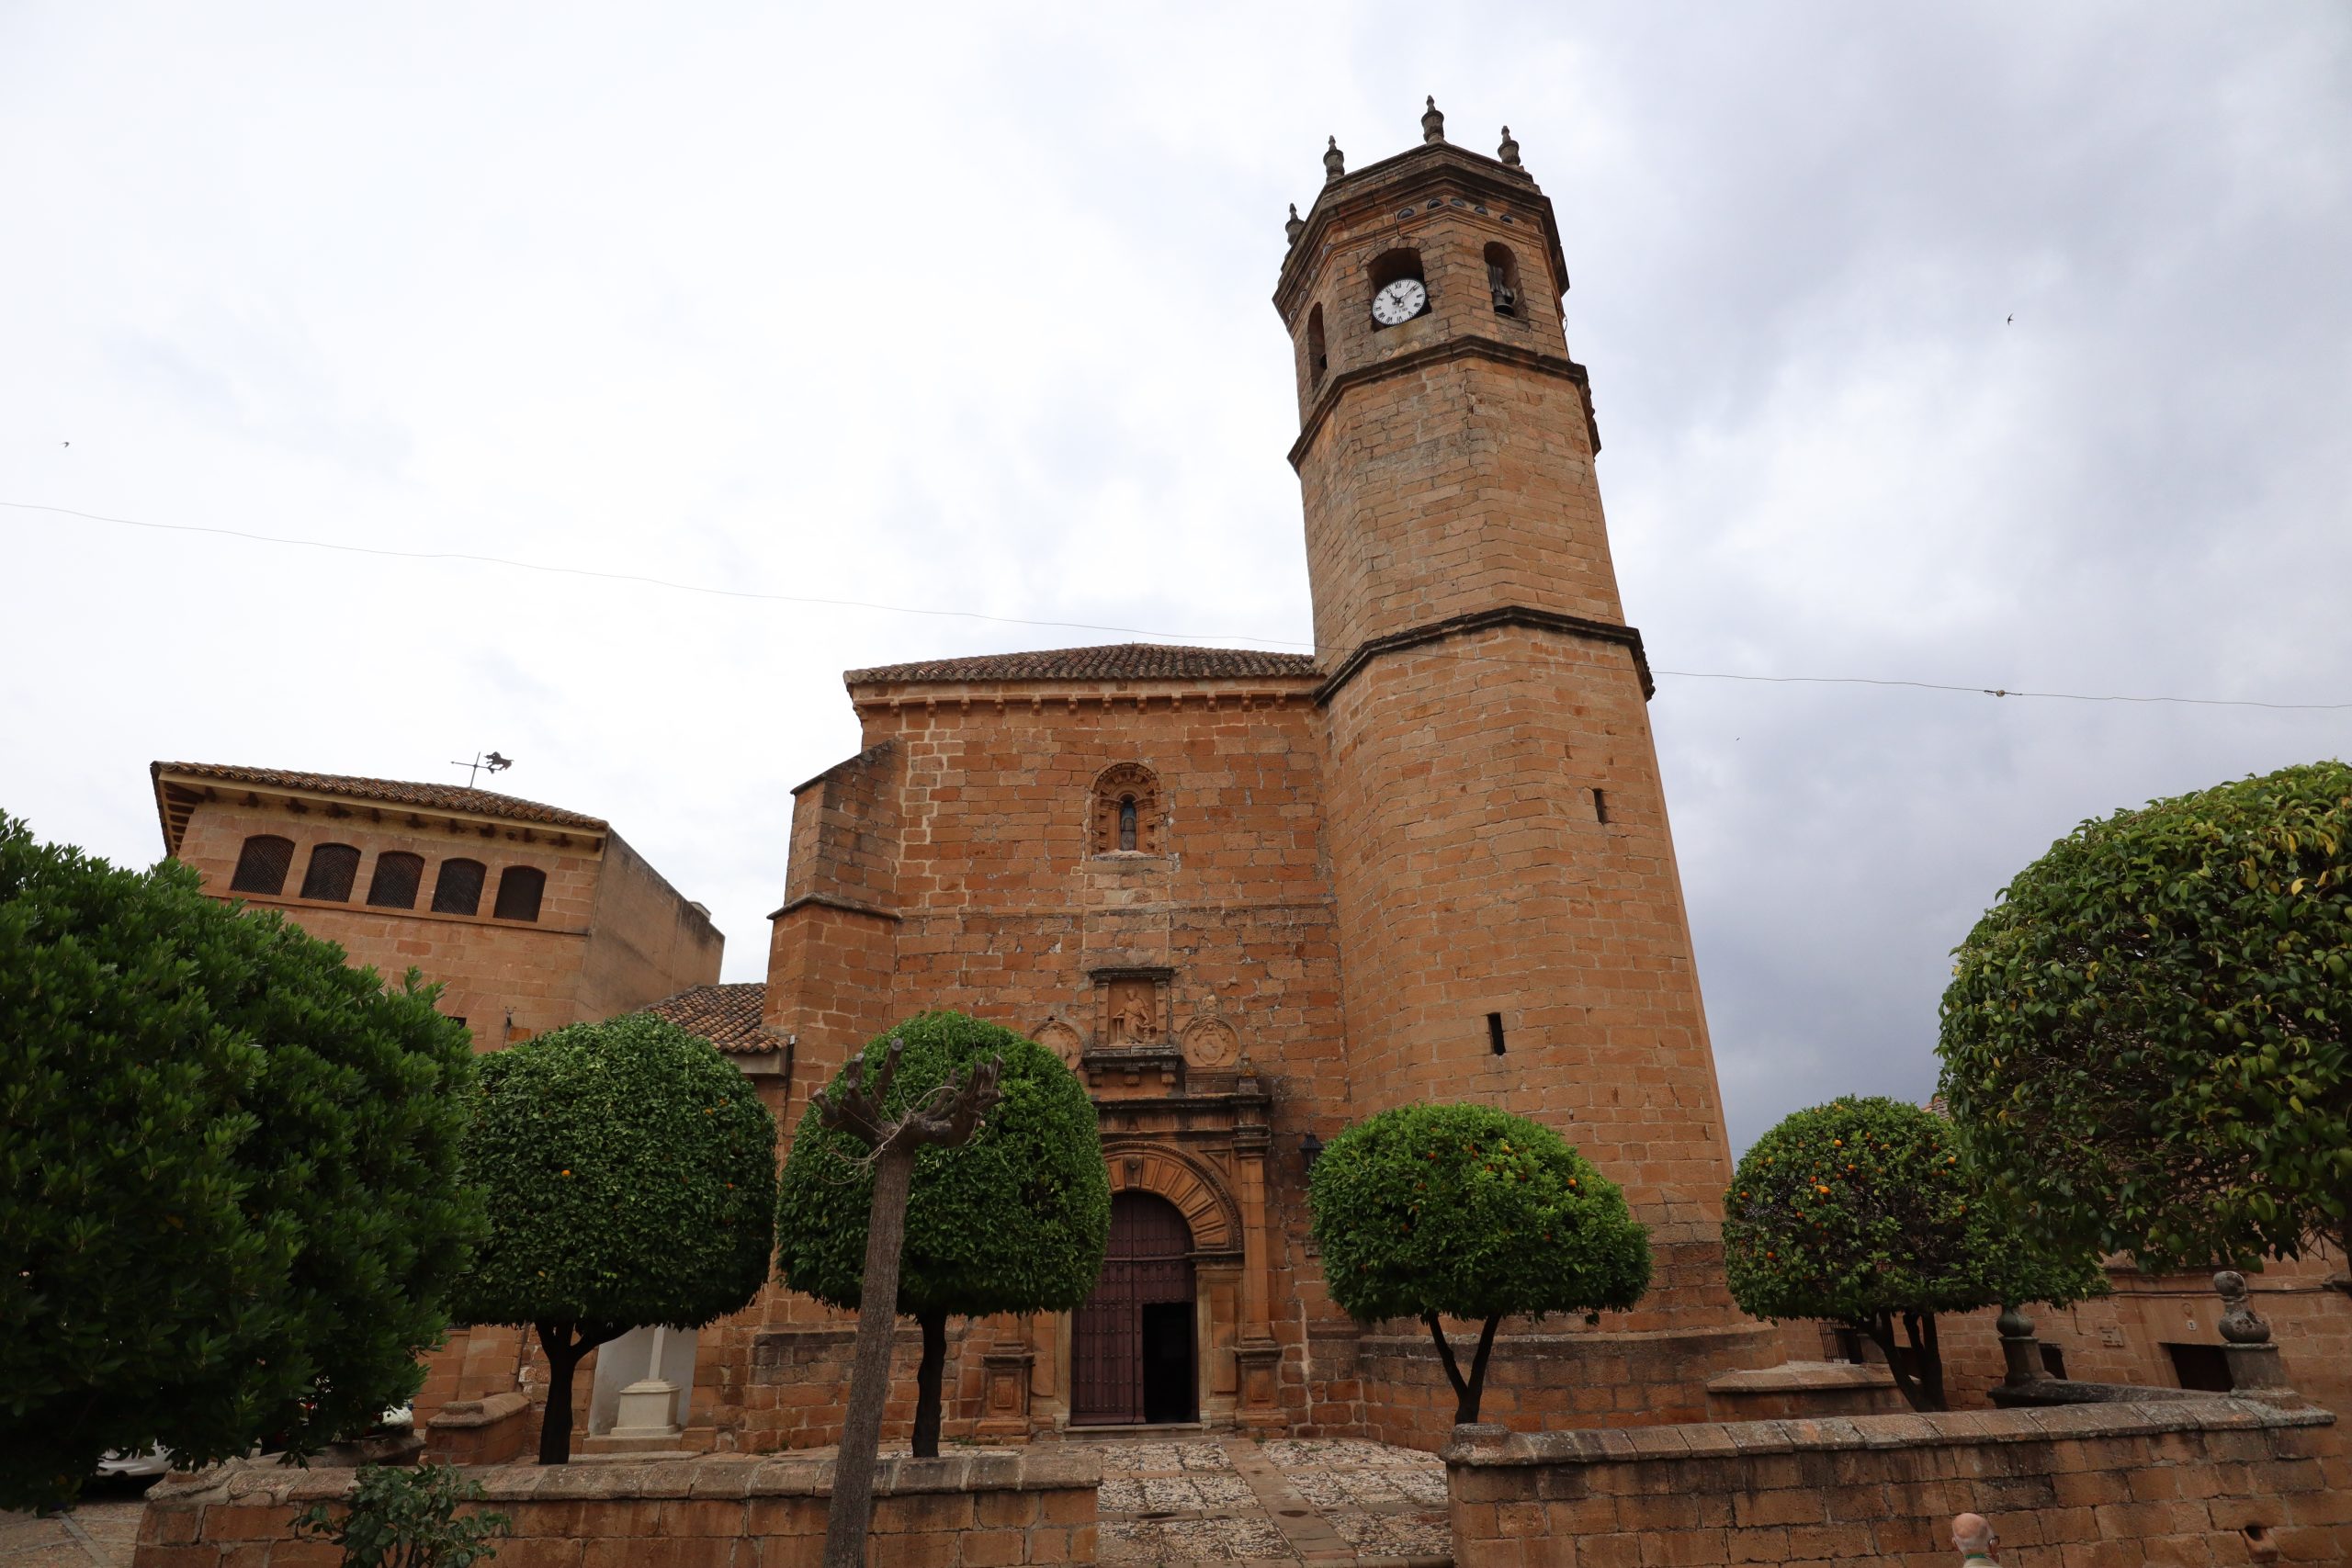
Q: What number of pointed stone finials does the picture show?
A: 4